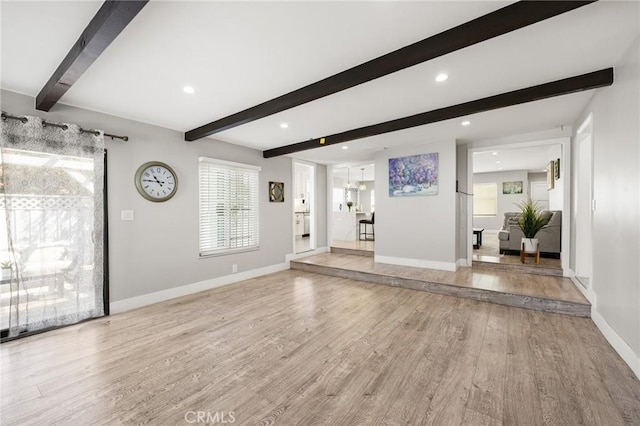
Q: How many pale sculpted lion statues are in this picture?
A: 0